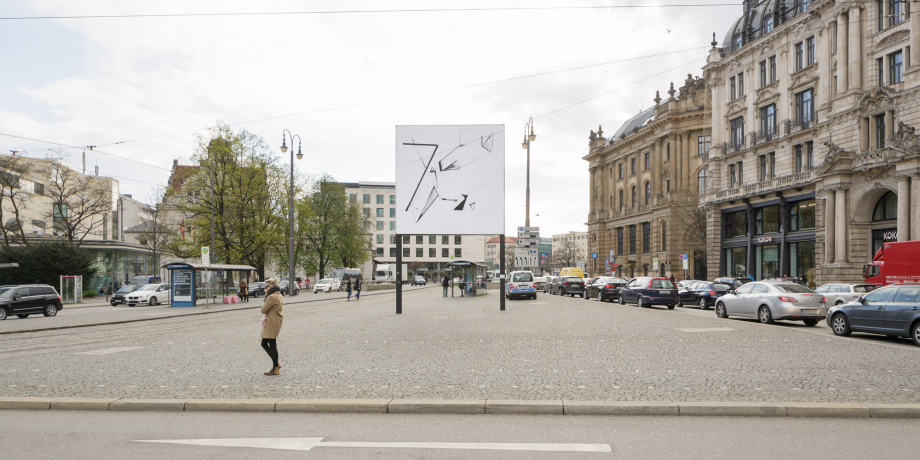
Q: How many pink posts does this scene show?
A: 2